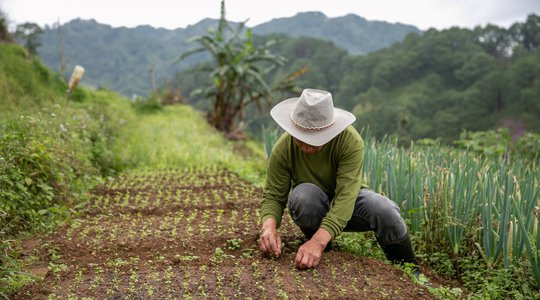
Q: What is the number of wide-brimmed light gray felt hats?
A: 1